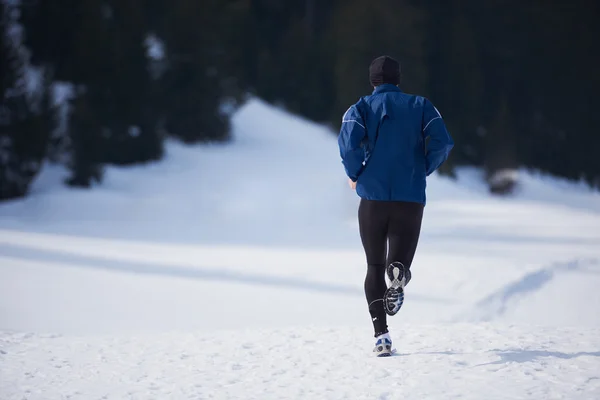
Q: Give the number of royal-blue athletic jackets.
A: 1